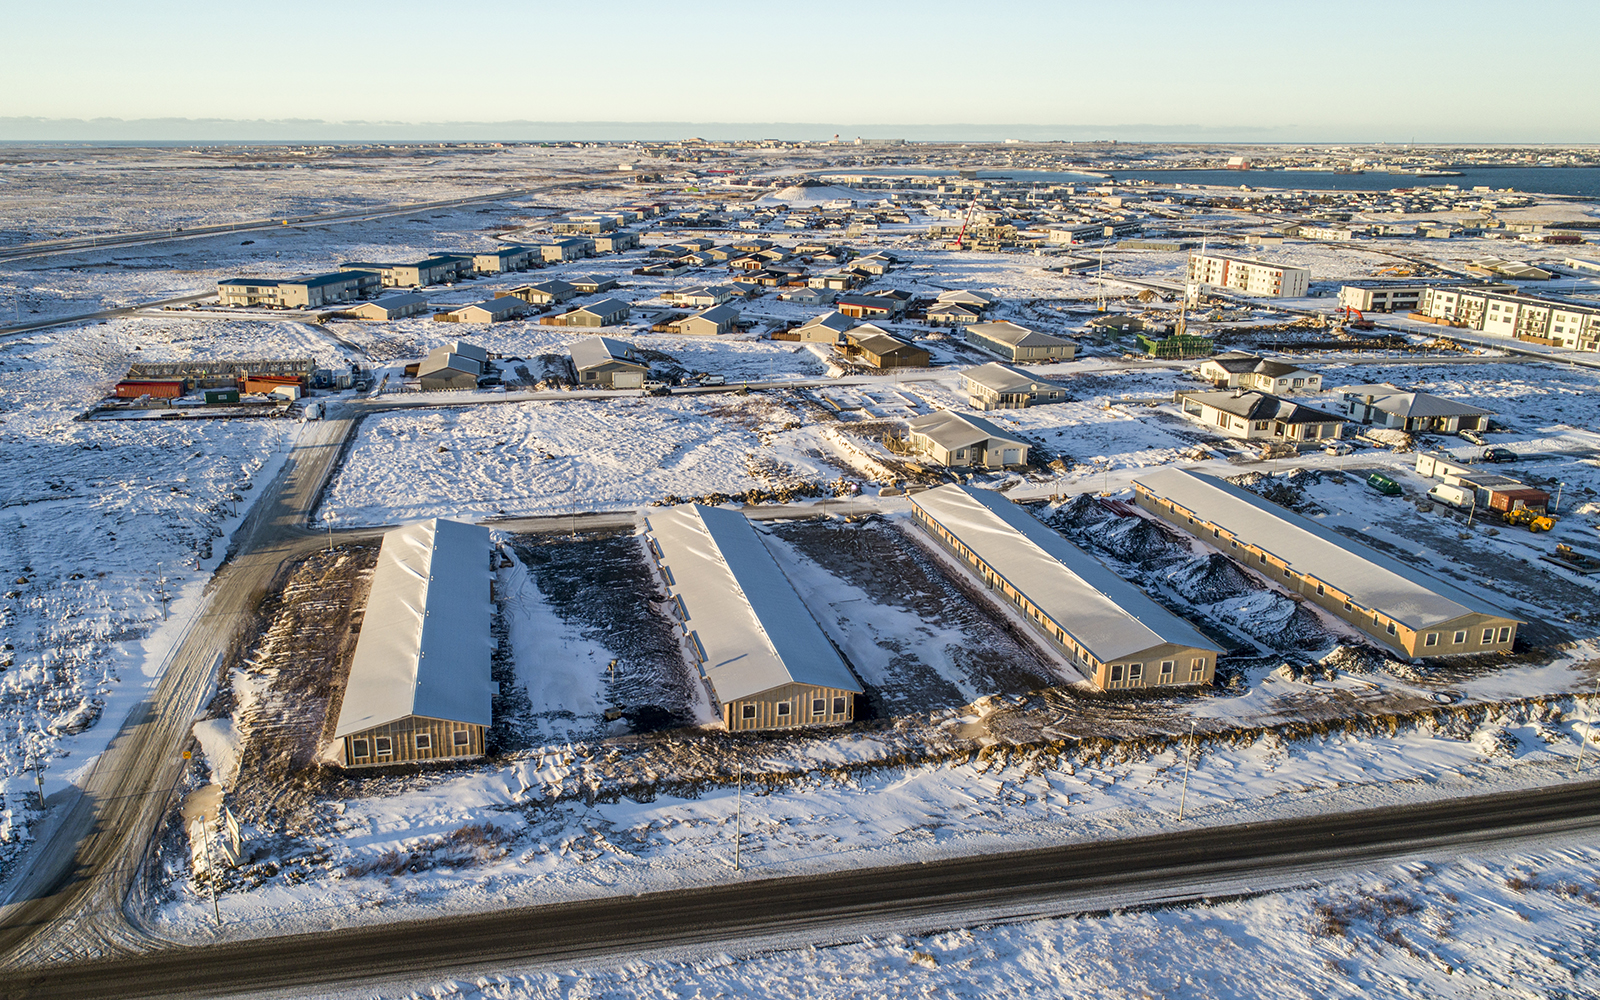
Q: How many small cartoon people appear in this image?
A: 0